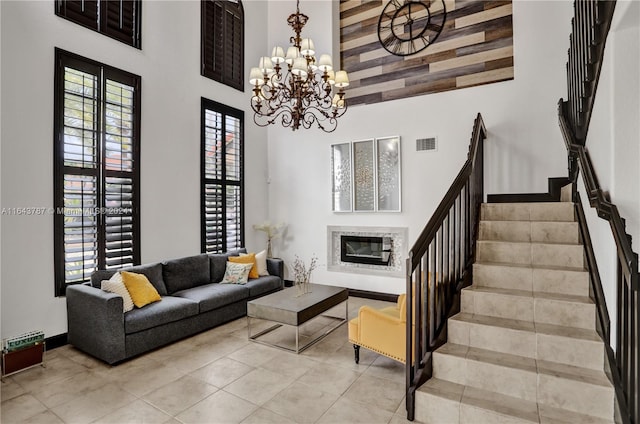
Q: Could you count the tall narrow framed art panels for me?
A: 3